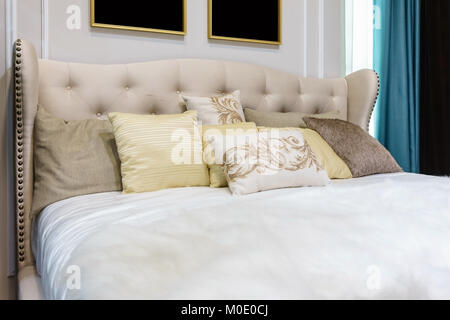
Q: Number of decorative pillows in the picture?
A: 8